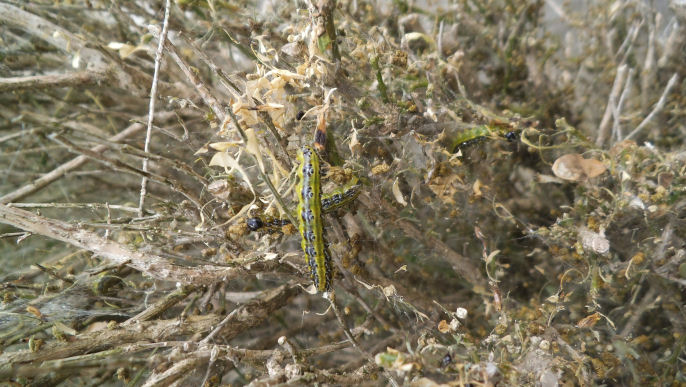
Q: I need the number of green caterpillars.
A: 3